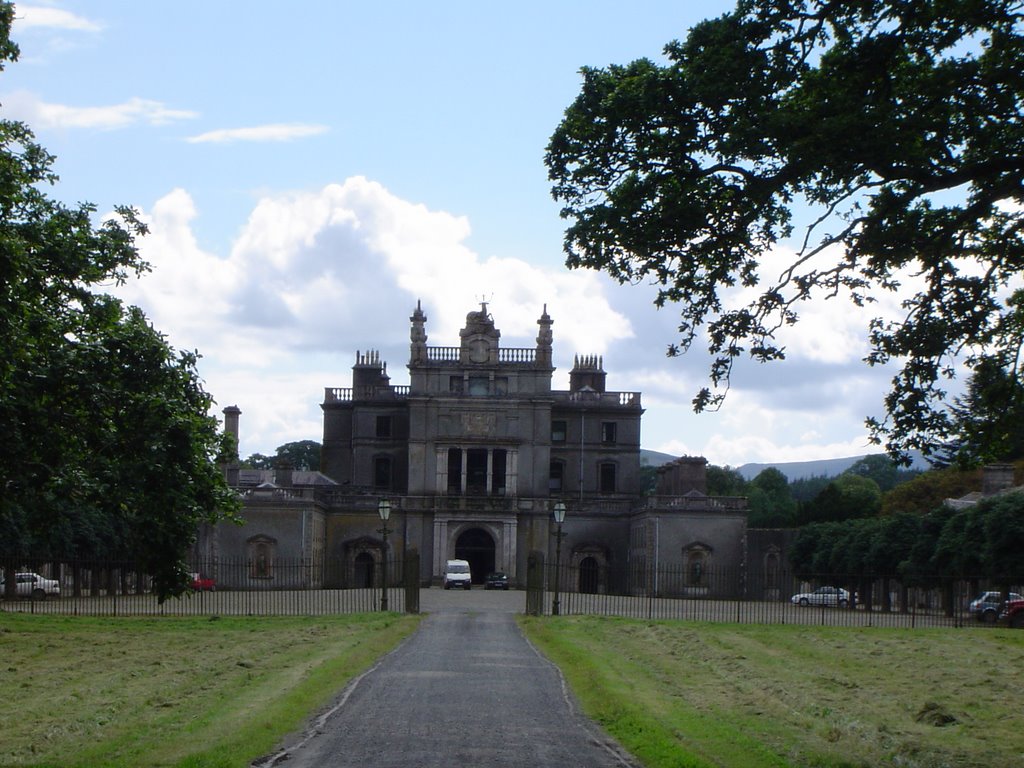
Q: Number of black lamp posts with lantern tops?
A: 2